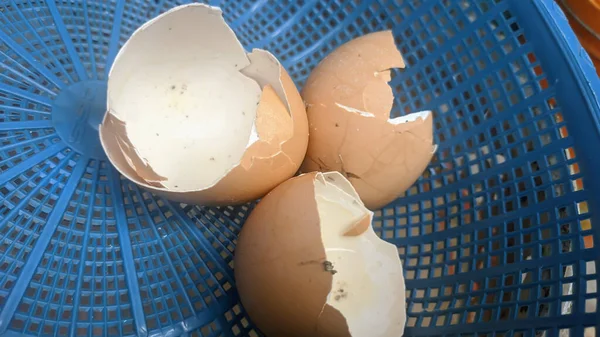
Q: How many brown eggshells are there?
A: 3